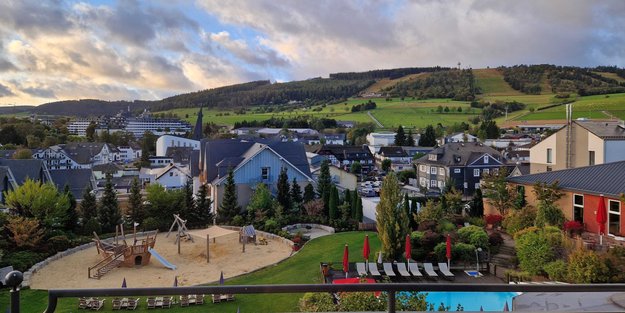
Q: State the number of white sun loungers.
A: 7